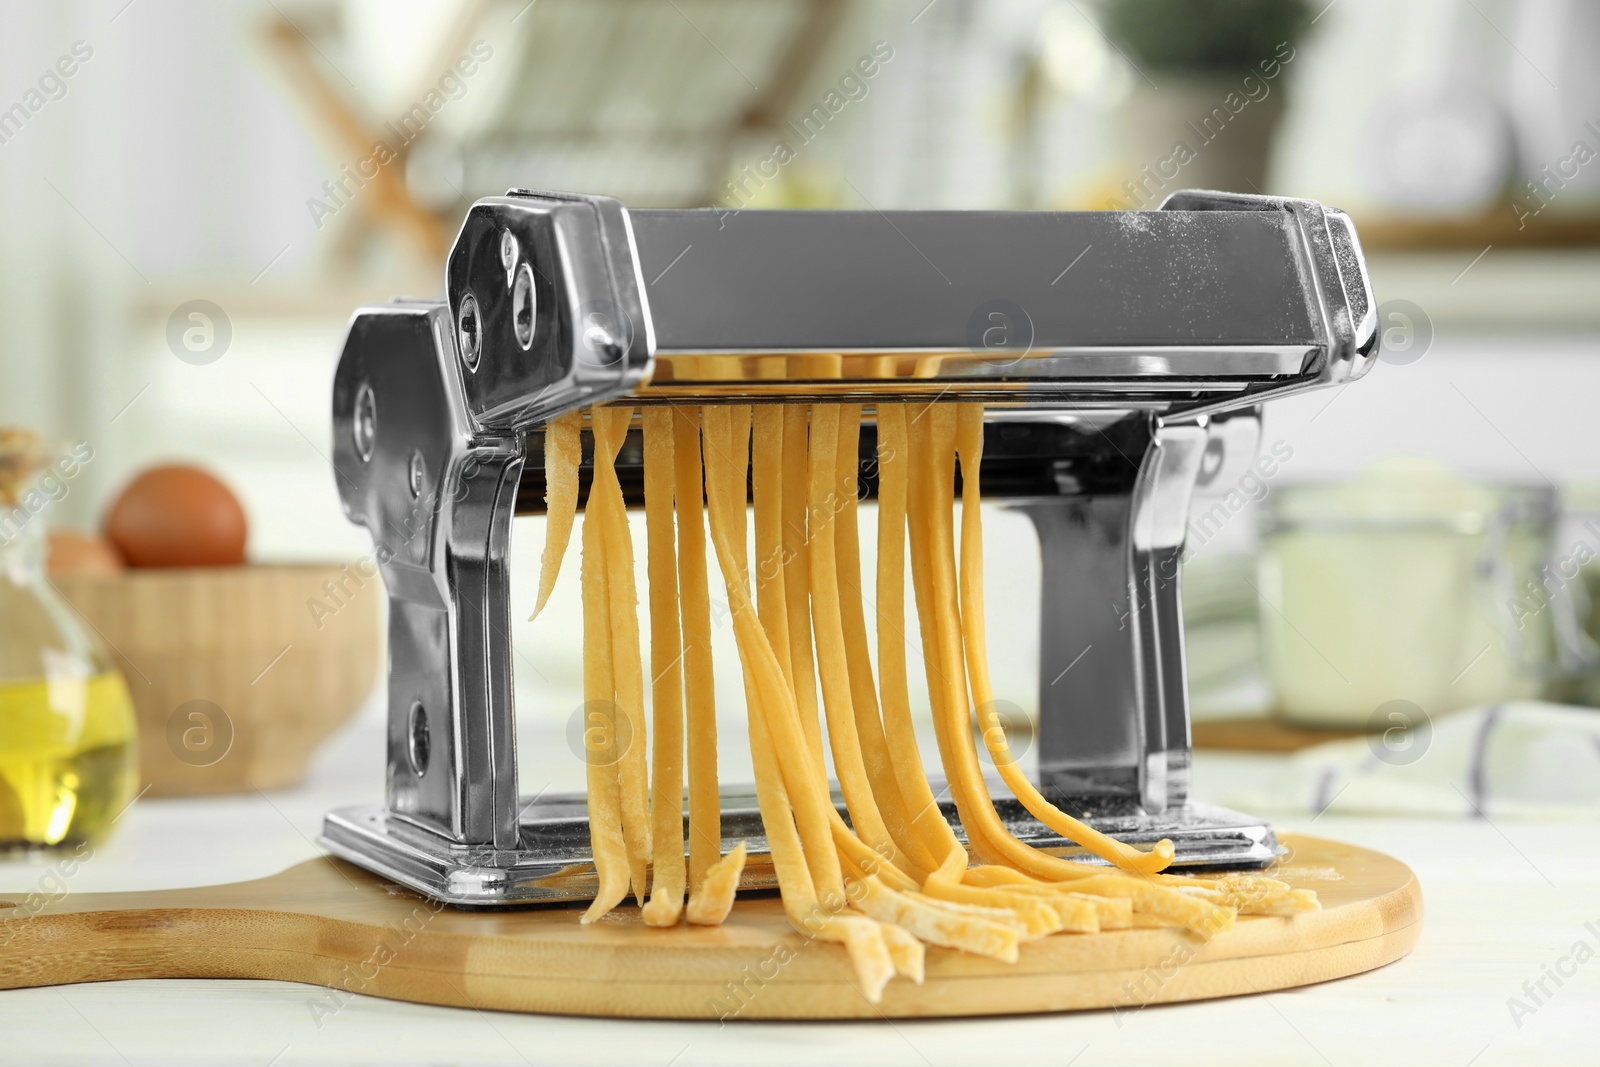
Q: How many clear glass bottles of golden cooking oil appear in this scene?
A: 1